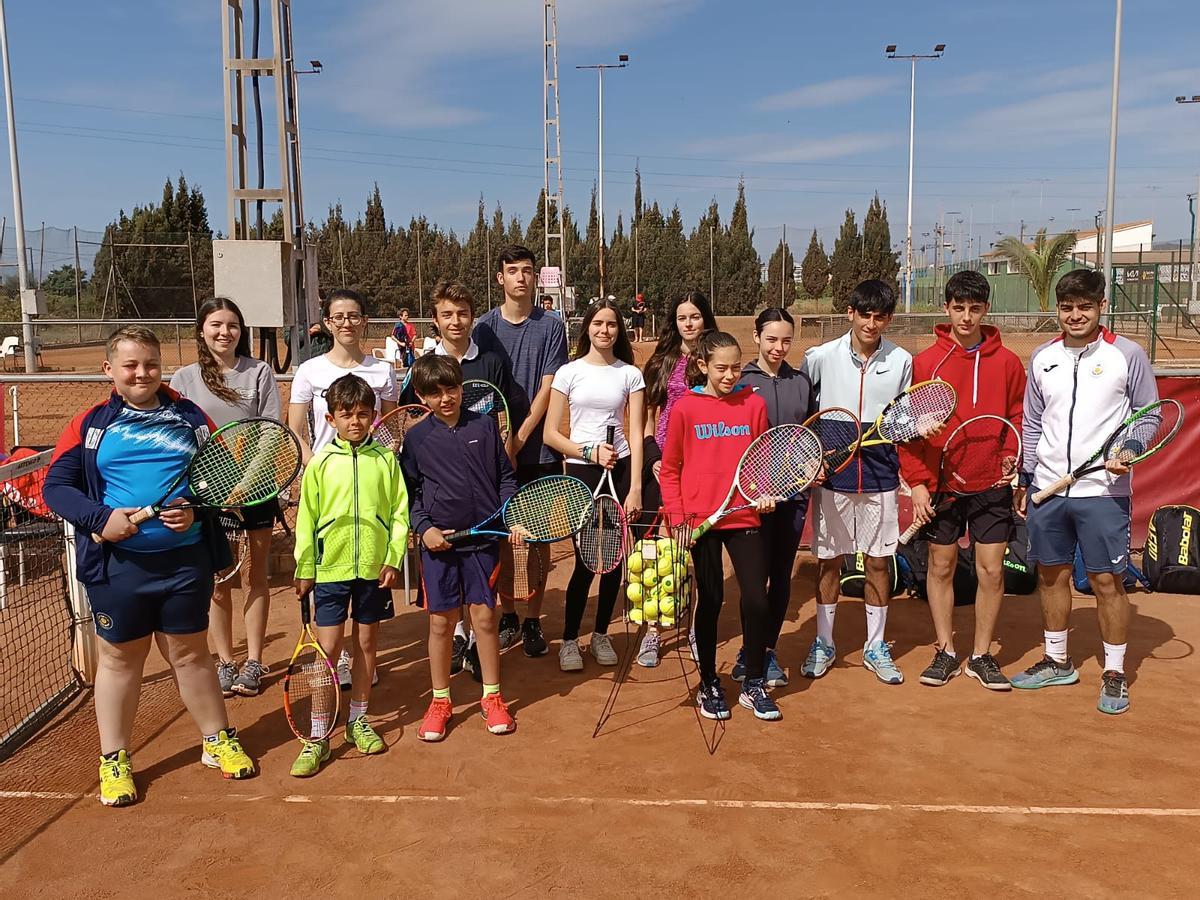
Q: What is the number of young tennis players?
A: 14